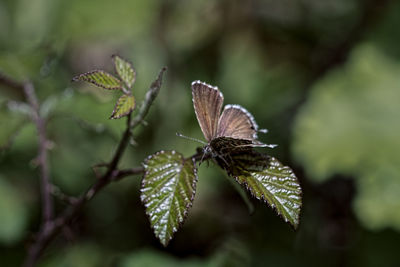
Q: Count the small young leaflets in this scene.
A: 3